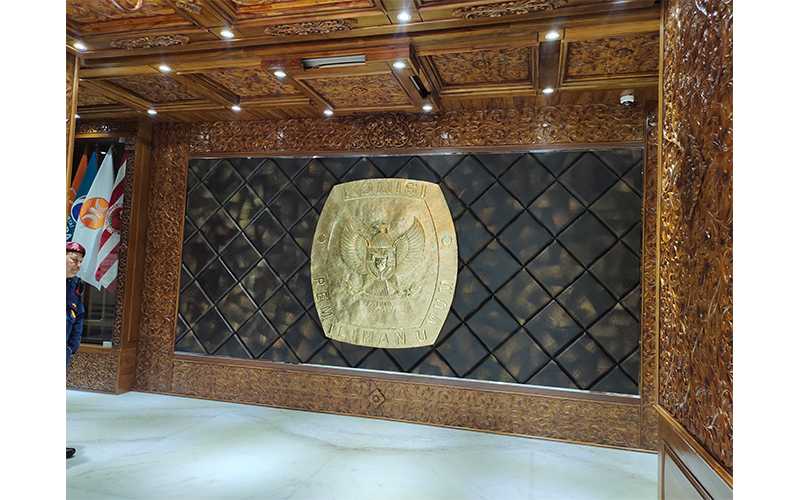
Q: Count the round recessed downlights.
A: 12